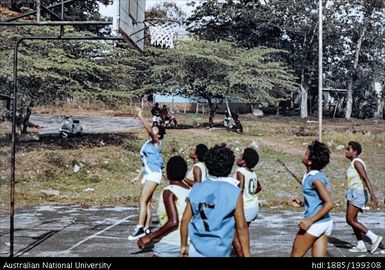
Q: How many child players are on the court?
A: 7